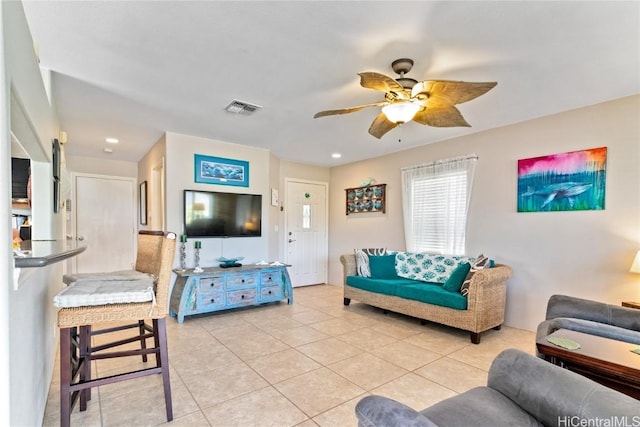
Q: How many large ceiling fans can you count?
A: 1